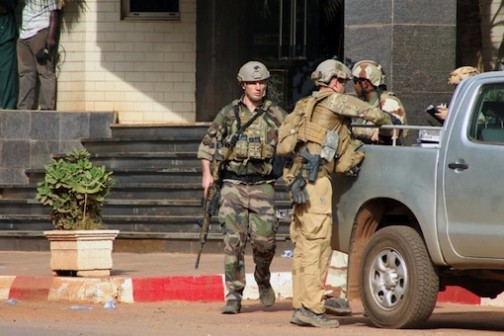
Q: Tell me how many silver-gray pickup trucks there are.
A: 1